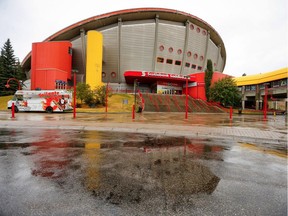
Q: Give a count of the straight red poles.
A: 7